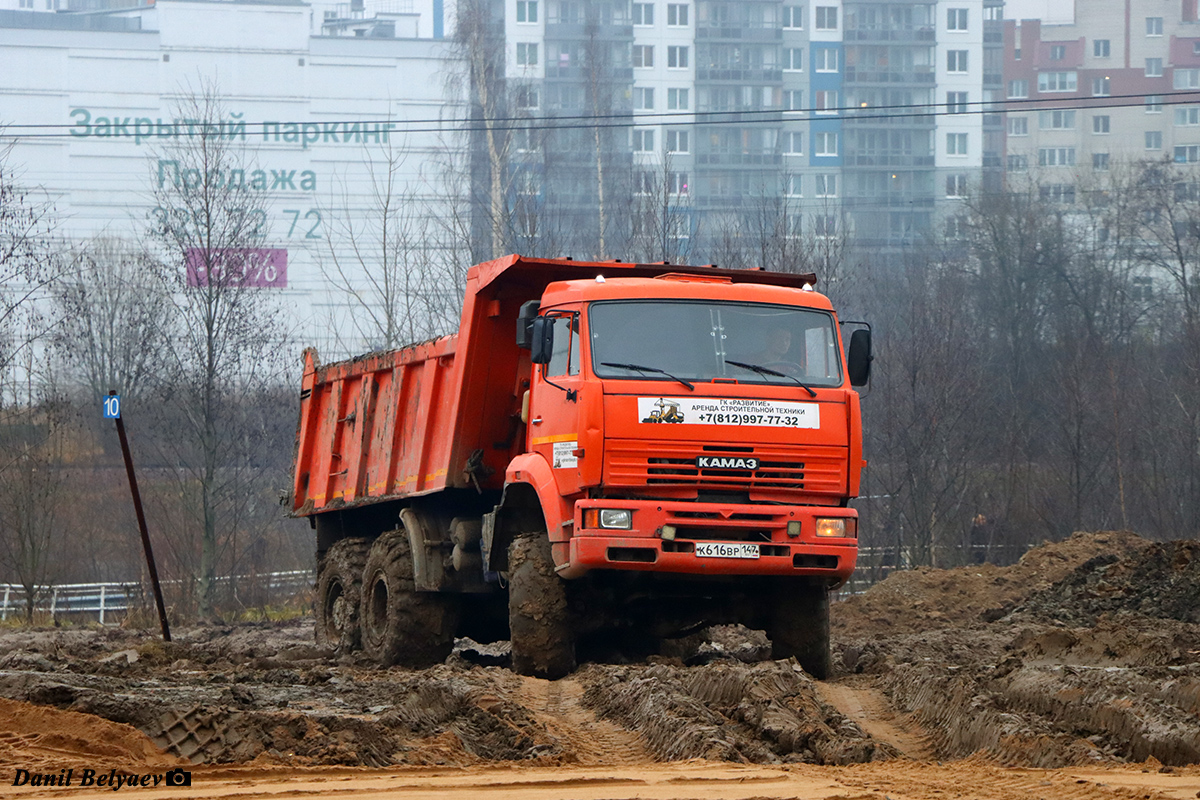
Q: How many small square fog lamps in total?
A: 2